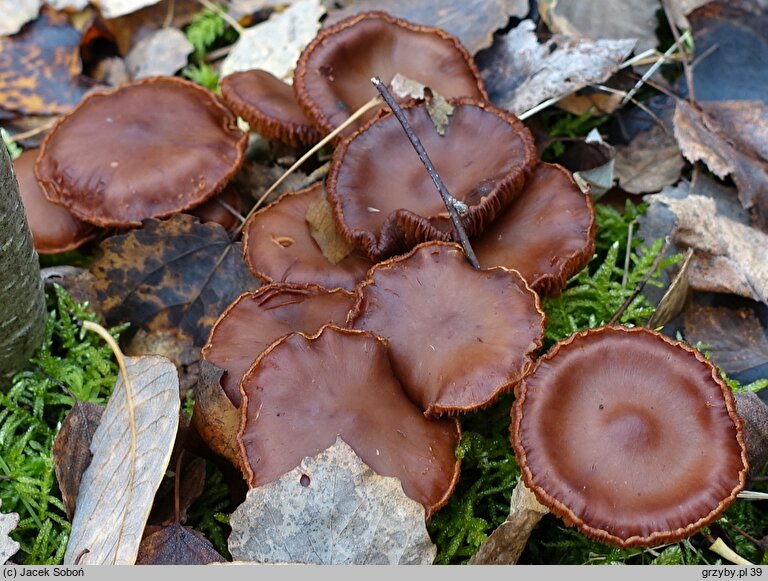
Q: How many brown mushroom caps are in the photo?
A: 12